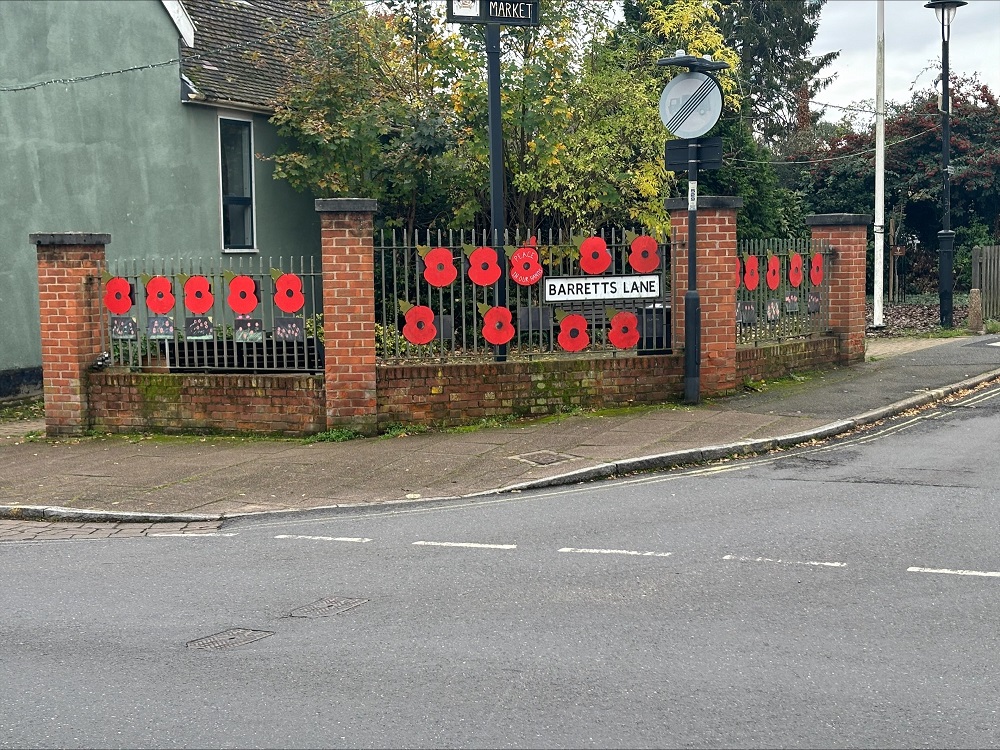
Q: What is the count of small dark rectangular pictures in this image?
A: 10